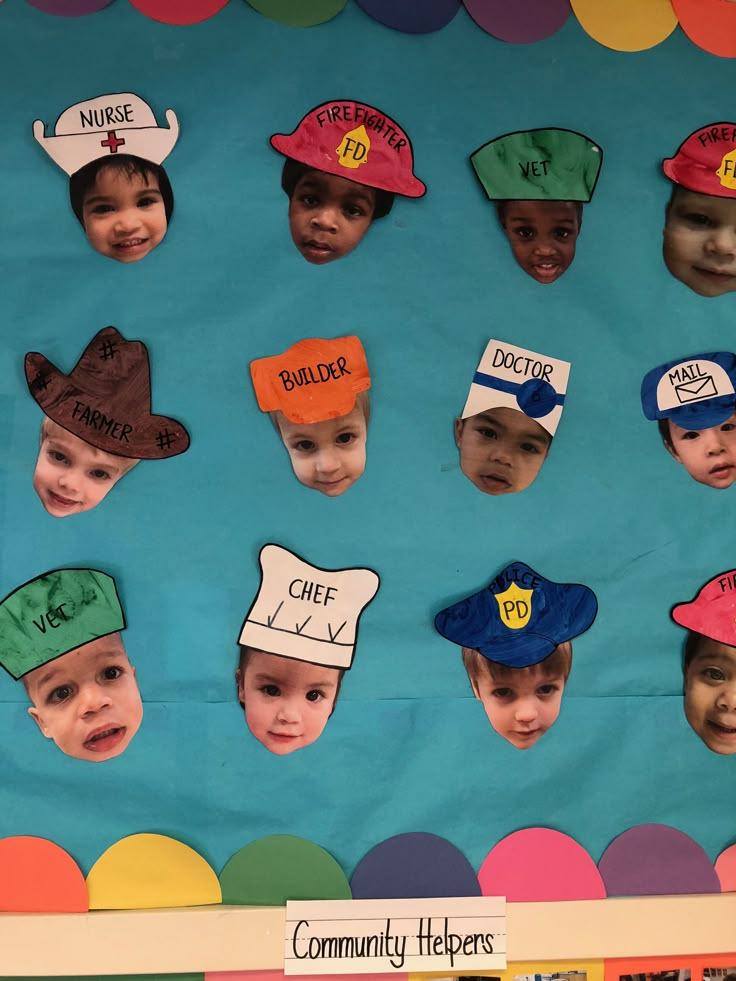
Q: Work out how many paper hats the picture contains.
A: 12